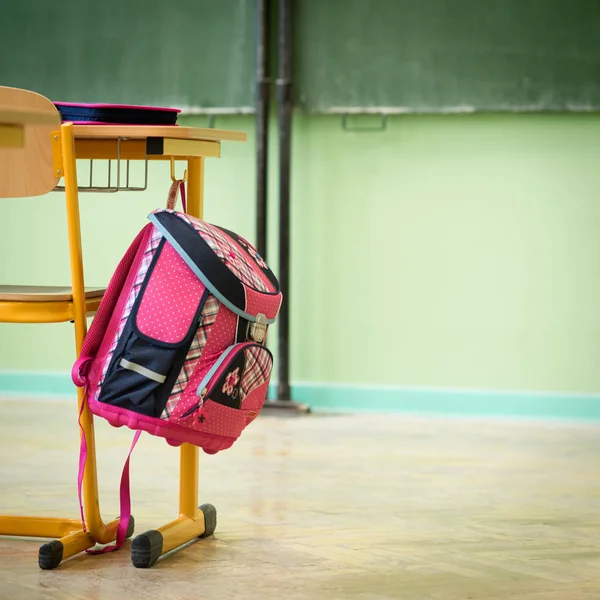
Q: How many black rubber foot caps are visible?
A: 4